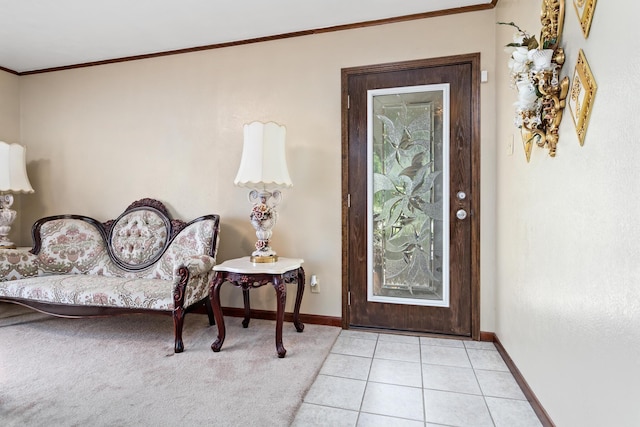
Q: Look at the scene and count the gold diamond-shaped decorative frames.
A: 3